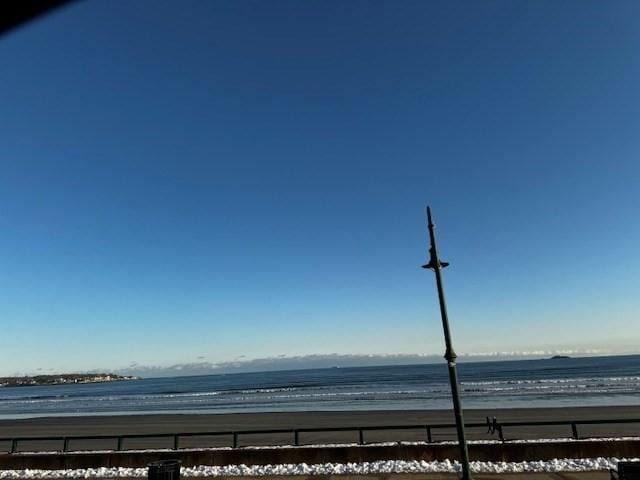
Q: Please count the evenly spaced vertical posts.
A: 10